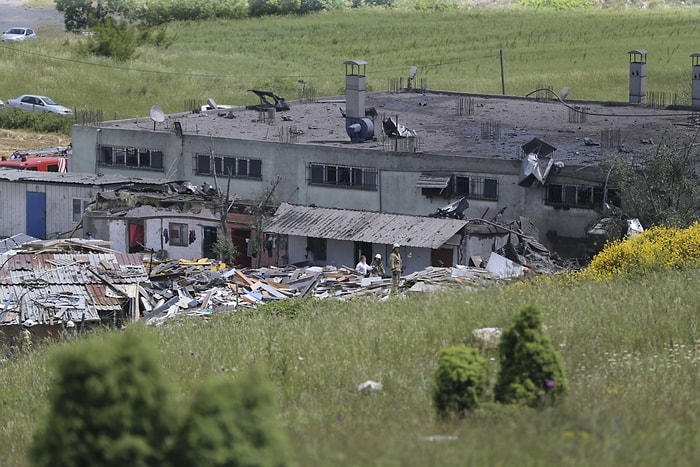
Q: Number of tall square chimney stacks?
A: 3